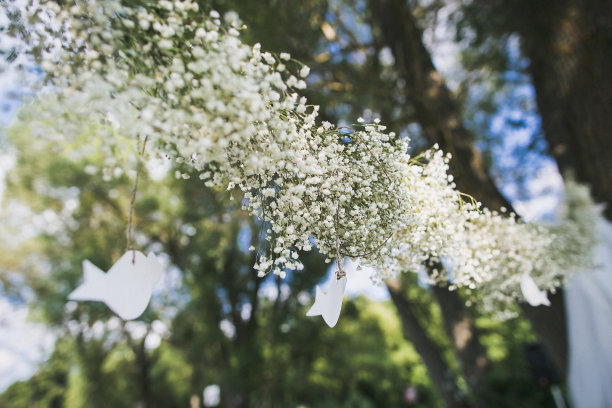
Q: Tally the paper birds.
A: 3